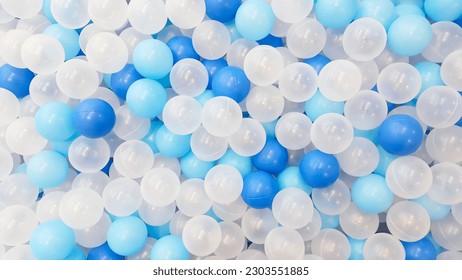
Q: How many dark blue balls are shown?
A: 15